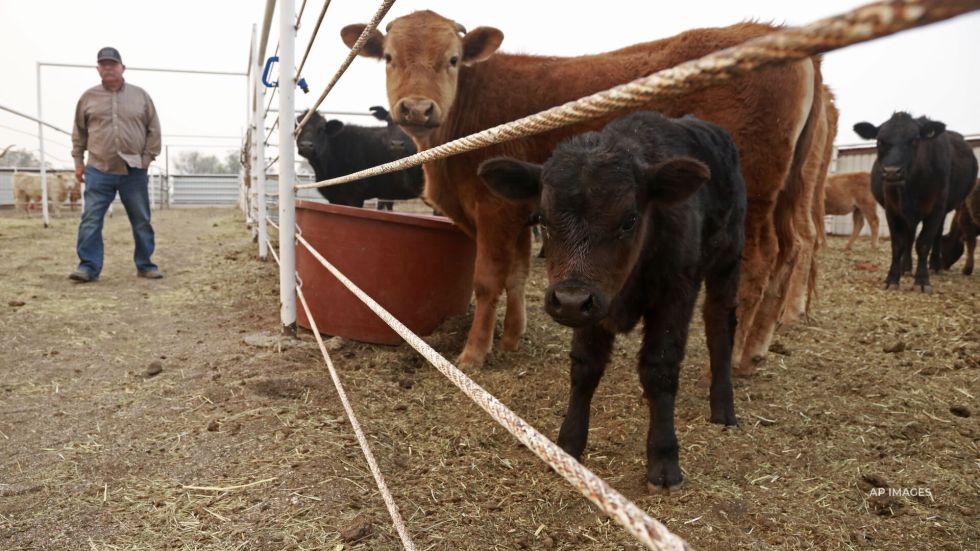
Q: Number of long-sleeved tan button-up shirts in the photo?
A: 1